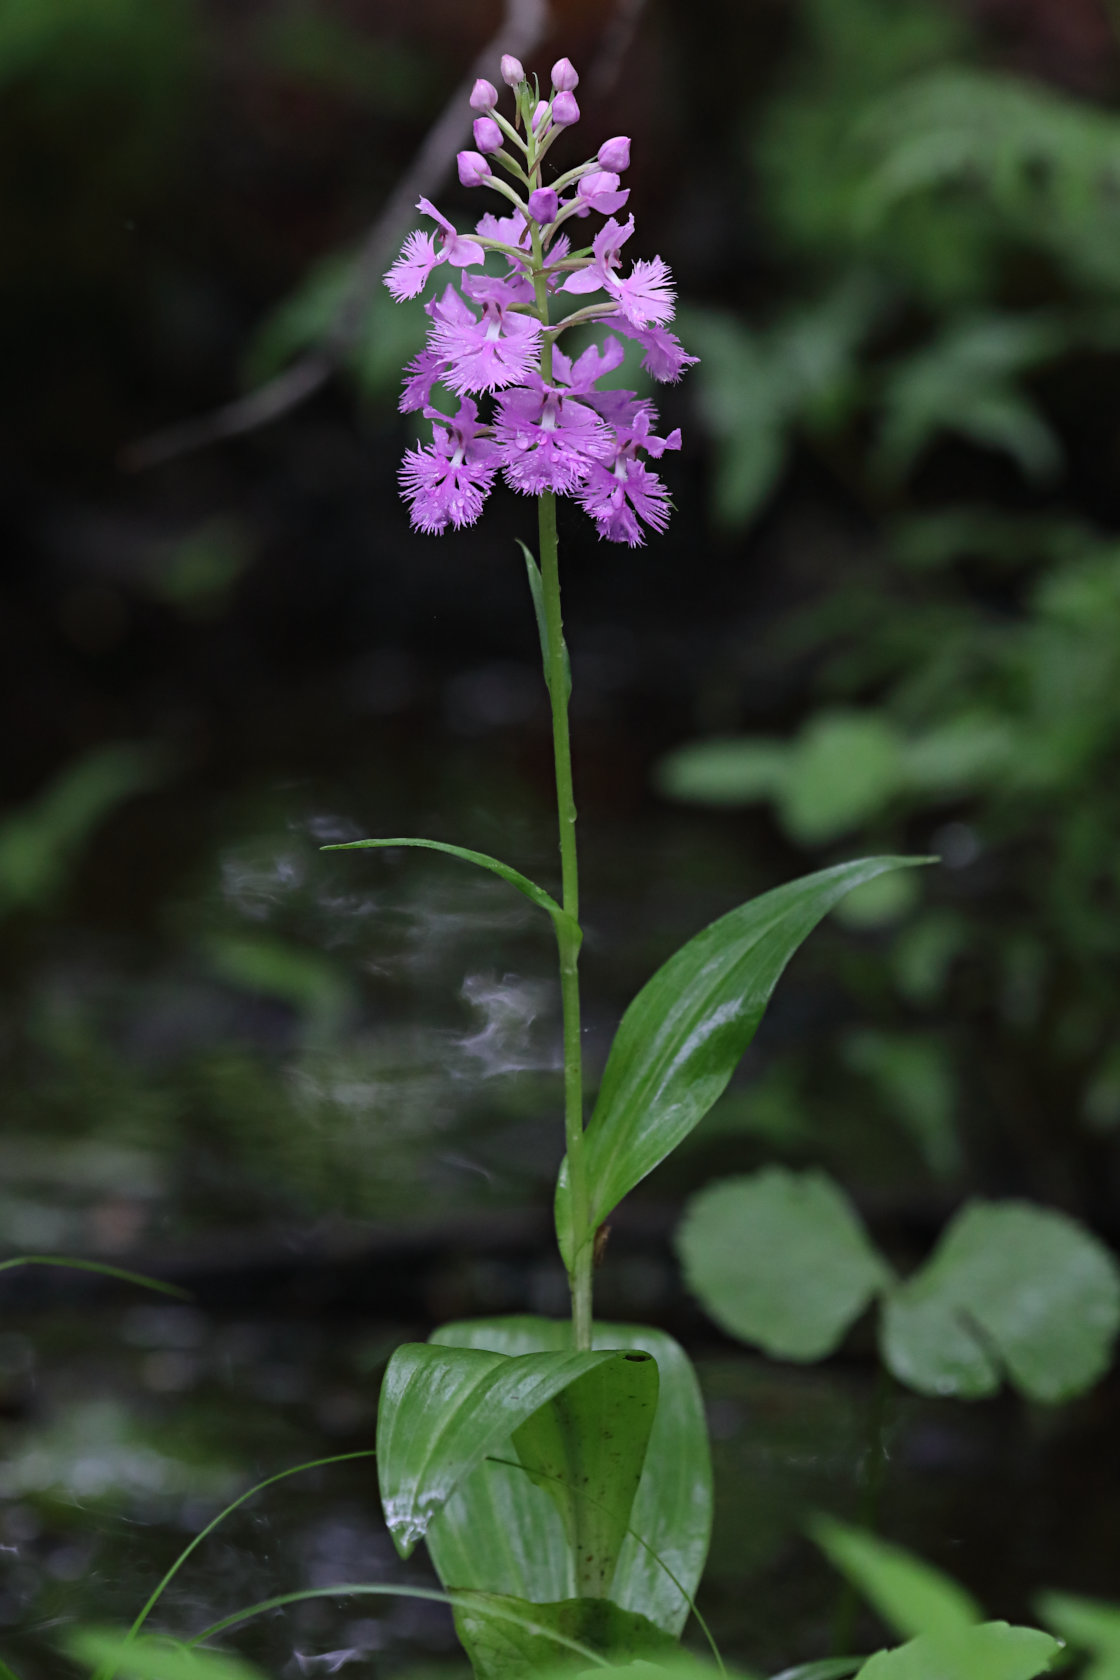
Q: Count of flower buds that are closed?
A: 9